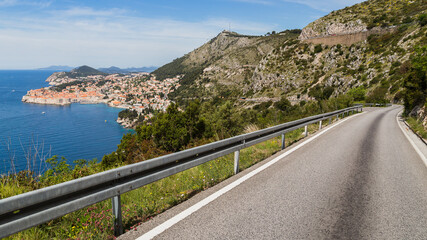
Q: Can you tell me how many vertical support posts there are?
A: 12